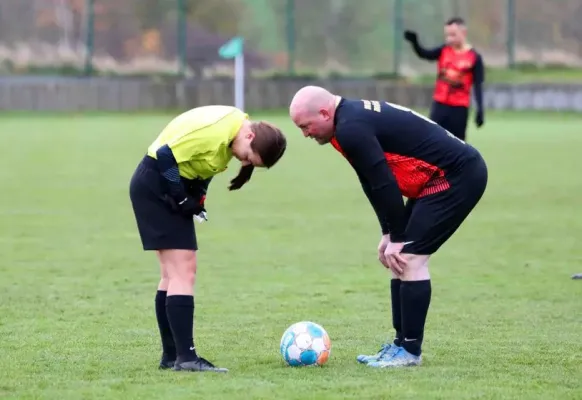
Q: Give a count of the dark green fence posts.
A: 5